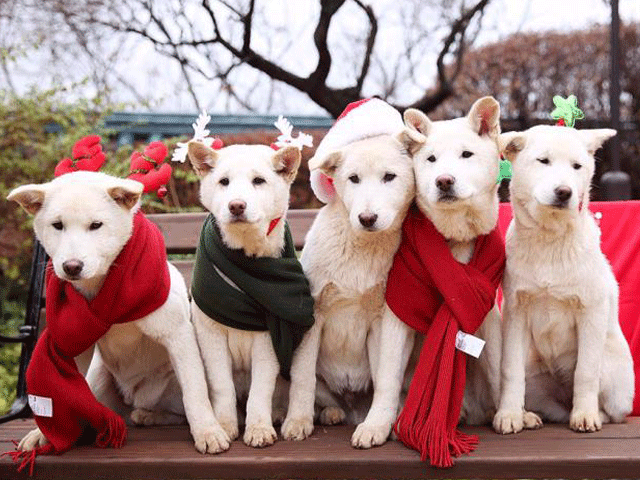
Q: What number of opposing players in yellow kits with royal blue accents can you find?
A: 0